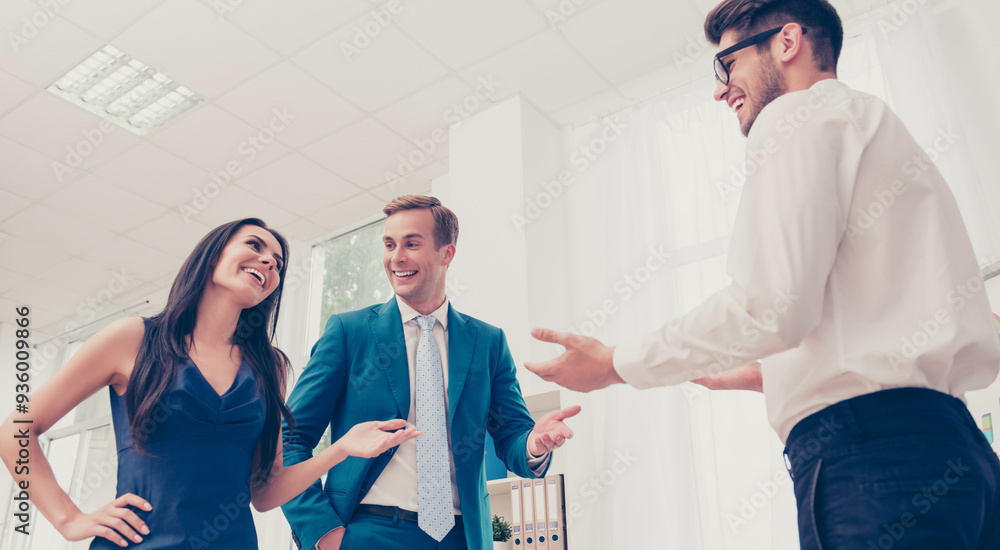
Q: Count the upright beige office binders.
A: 4